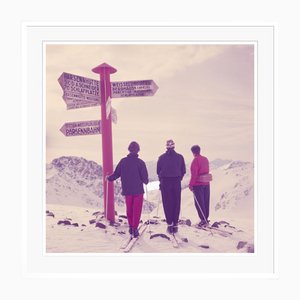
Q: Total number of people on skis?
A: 3